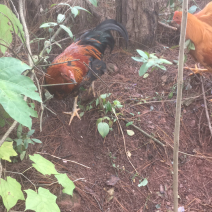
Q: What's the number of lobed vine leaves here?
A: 5